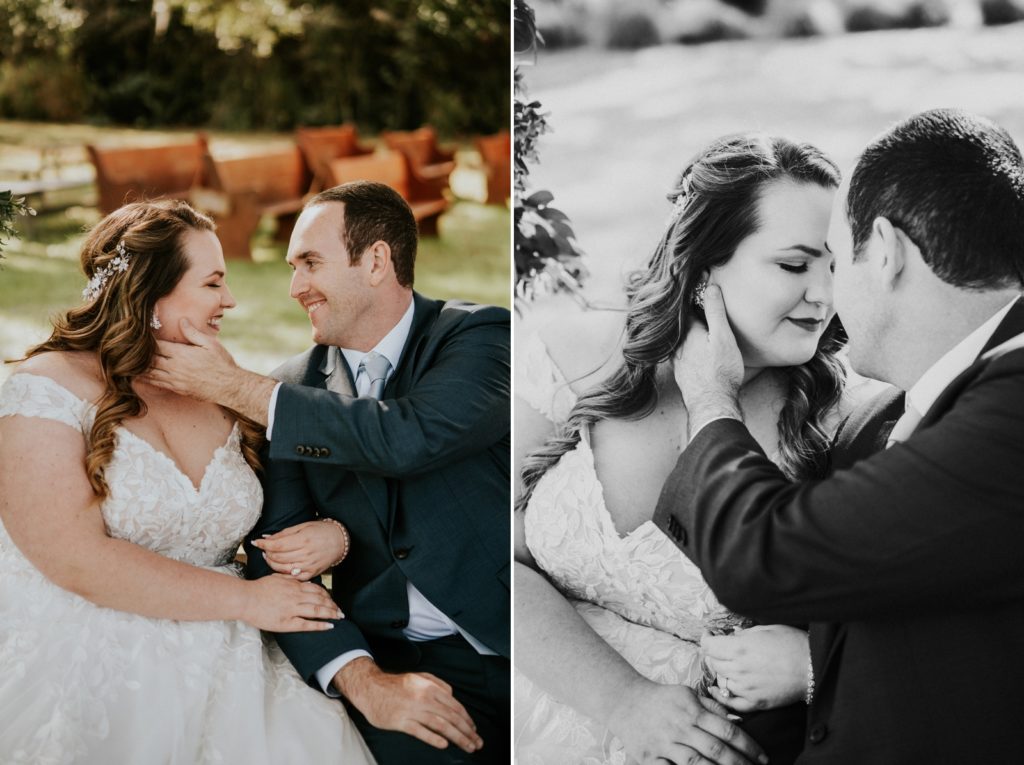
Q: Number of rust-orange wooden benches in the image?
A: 6